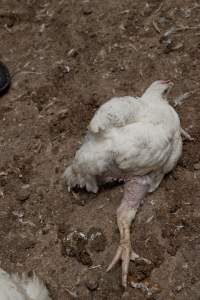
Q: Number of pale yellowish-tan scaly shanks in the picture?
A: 1